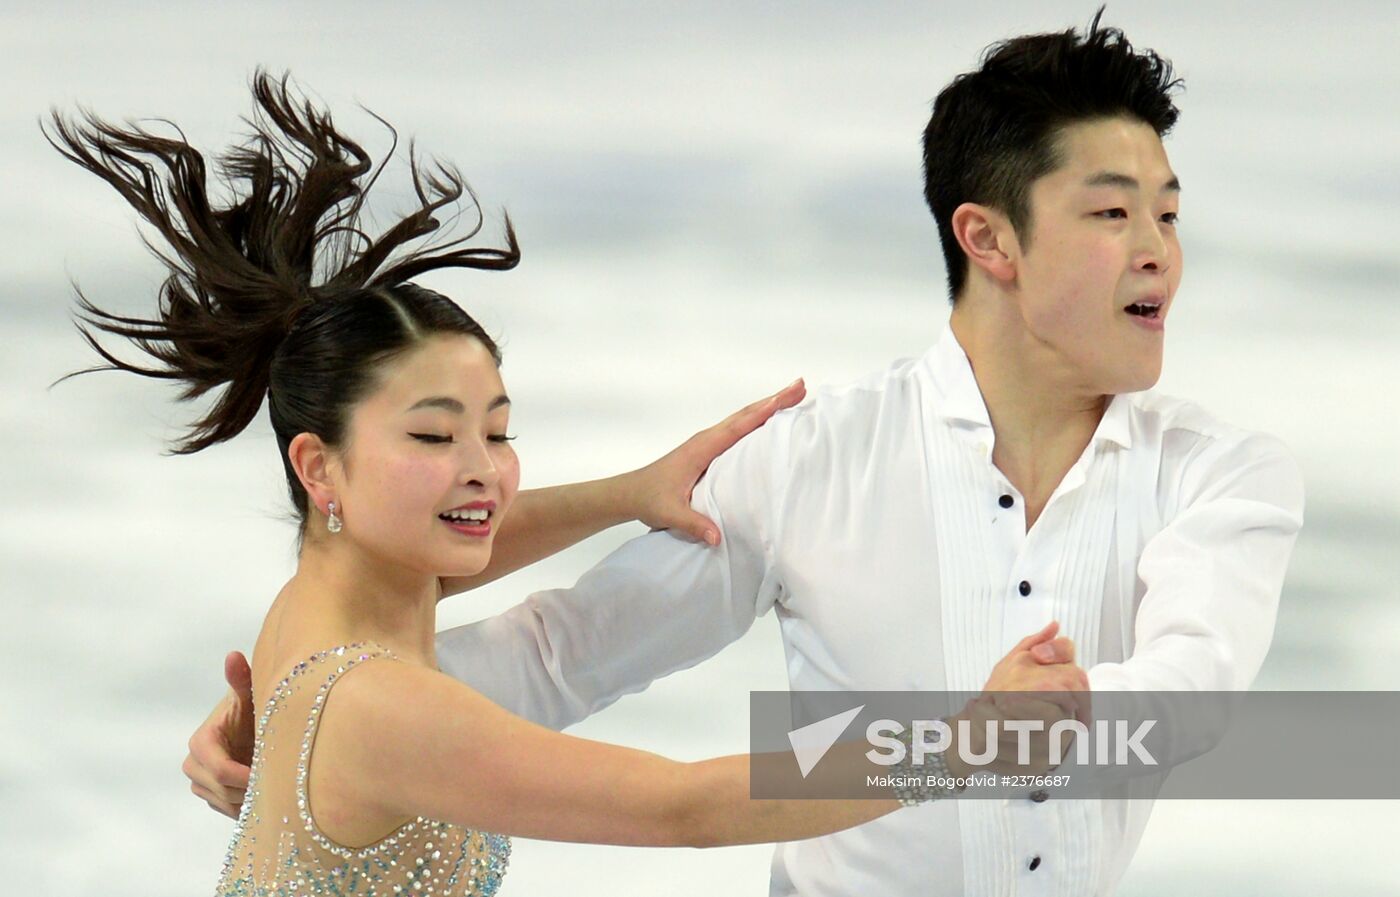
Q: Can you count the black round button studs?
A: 4